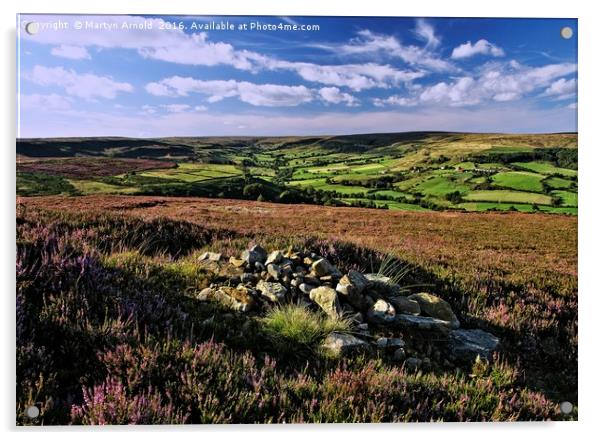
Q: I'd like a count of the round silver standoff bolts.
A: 4